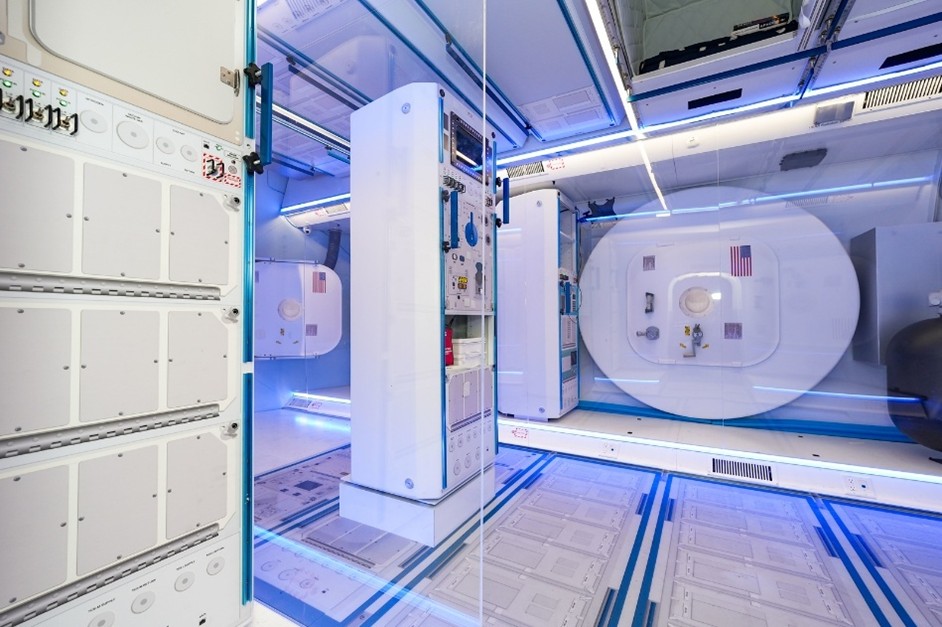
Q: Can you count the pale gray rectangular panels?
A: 9